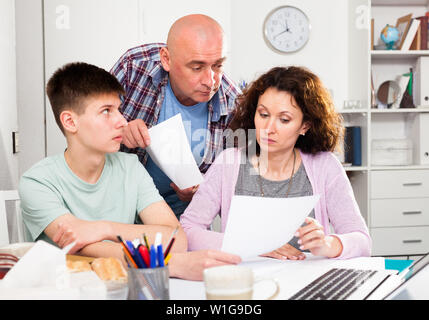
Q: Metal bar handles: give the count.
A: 3